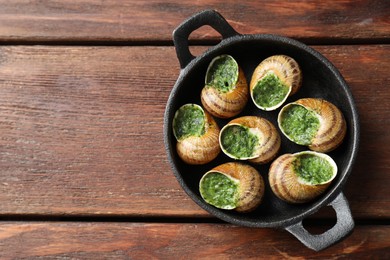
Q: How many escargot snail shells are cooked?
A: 7